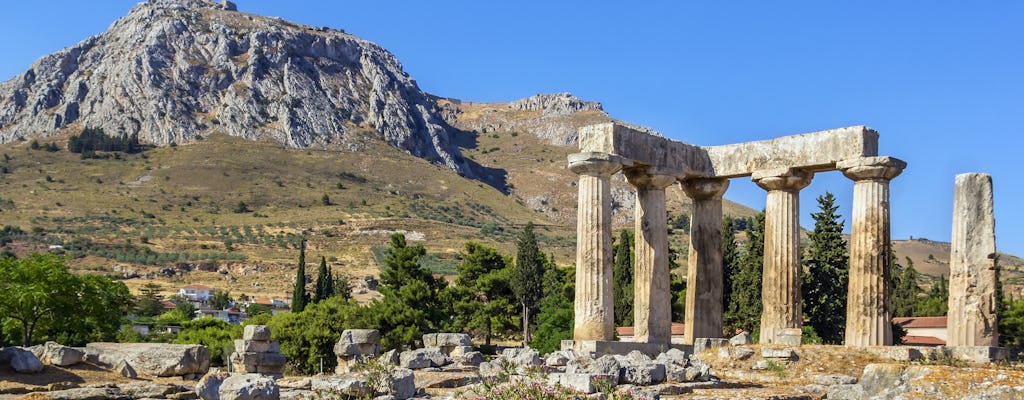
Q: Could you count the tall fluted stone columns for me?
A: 6